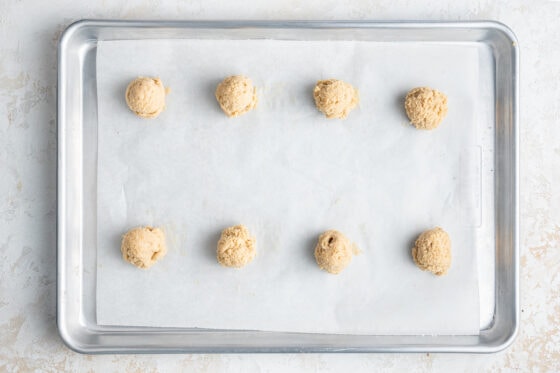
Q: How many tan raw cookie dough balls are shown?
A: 8